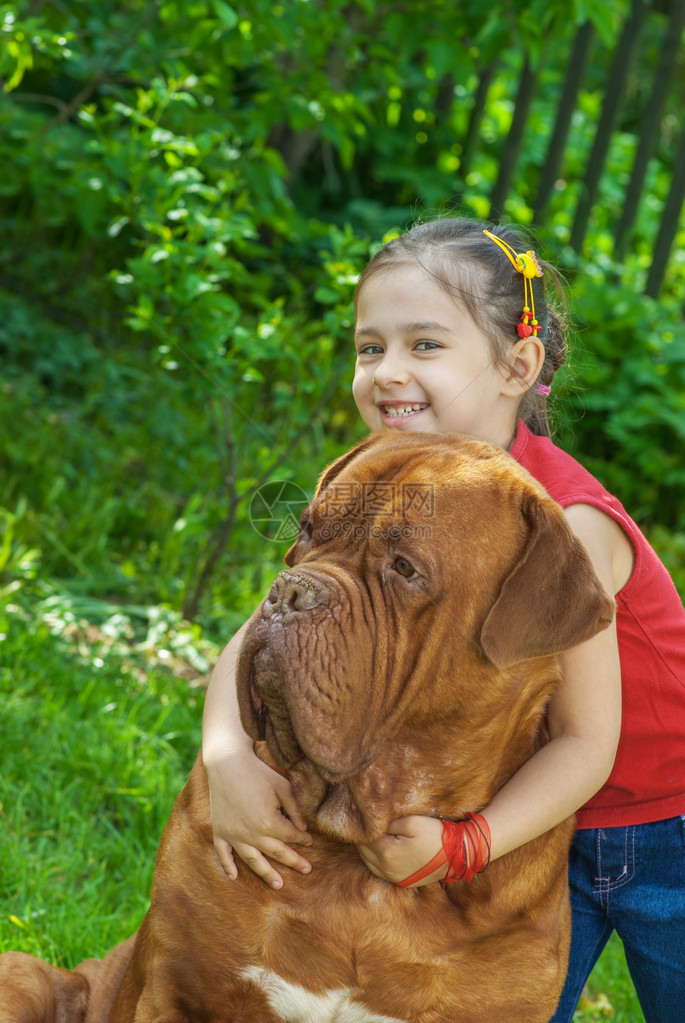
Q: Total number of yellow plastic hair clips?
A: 1